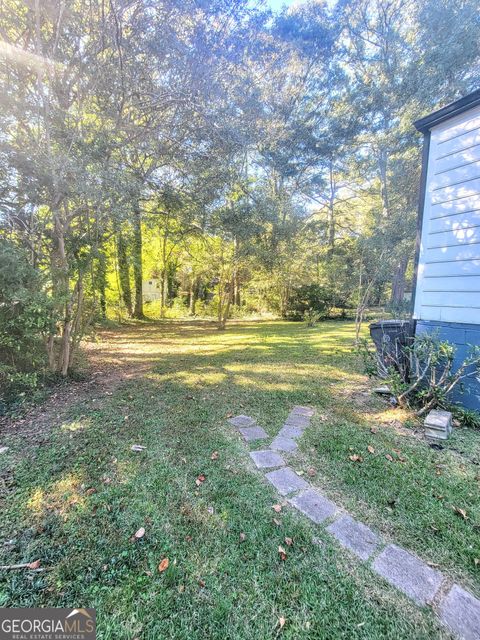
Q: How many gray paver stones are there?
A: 12